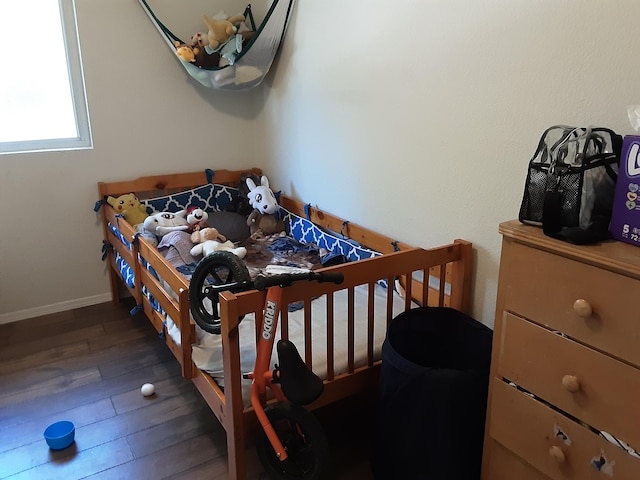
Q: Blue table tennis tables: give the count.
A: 0